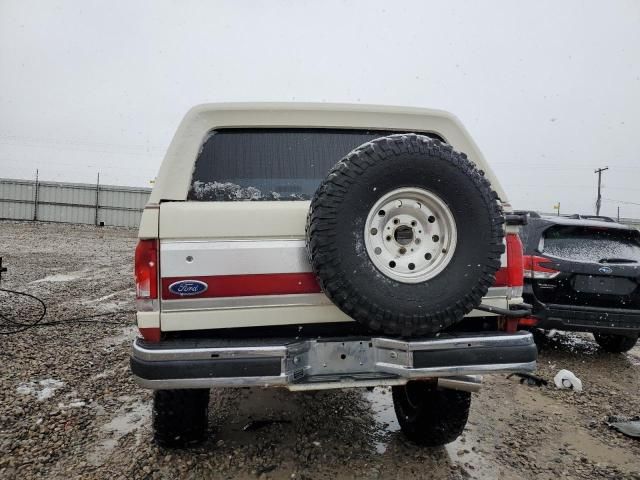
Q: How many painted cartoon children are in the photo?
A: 0